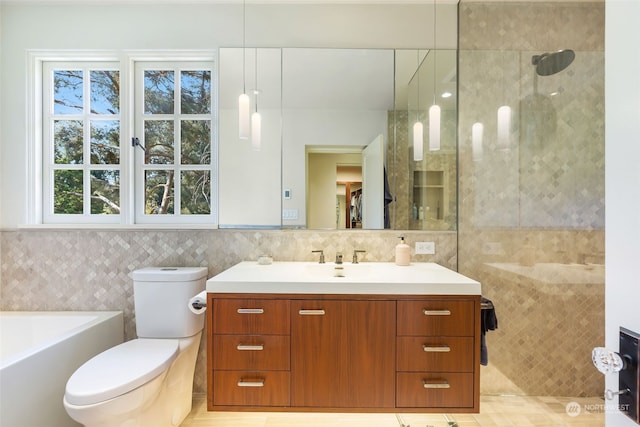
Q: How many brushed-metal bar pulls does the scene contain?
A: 7